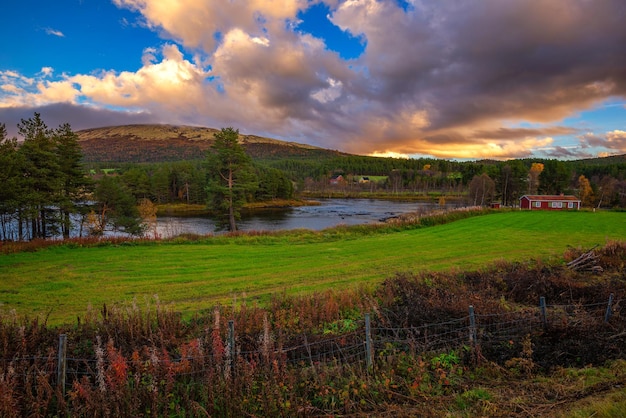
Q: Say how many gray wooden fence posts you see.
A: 6